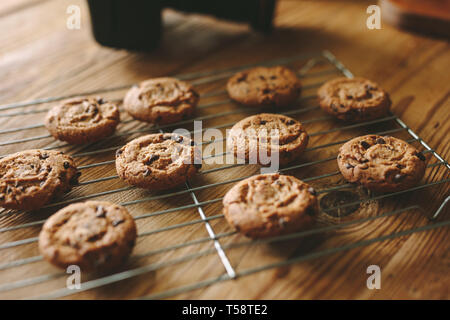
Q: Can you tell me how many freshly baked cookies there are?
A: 10